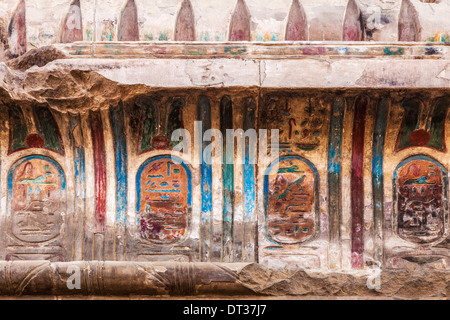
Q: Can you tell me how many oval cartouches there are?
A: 4